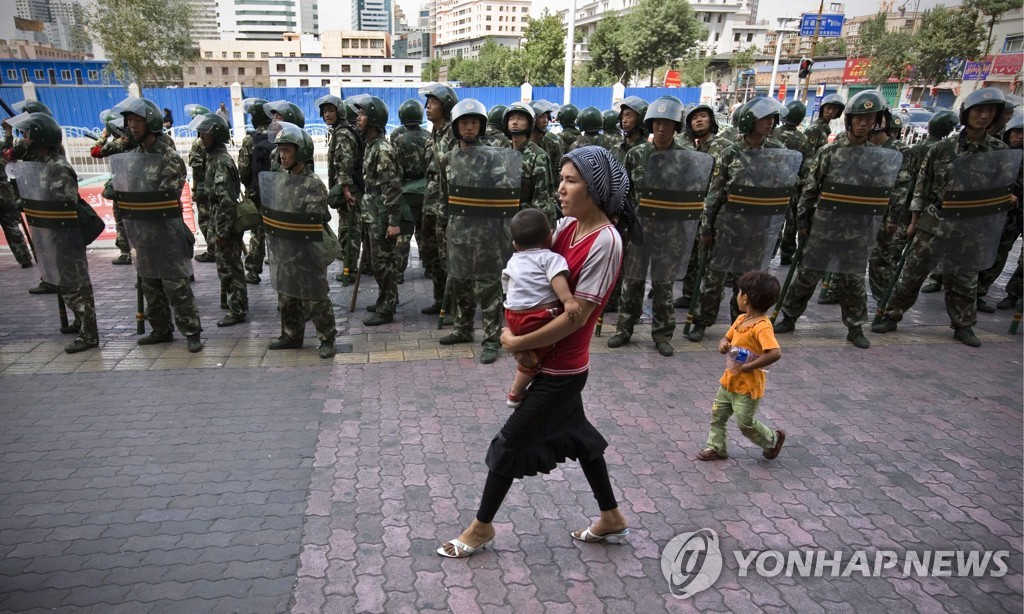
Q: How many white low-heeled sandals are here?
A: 2